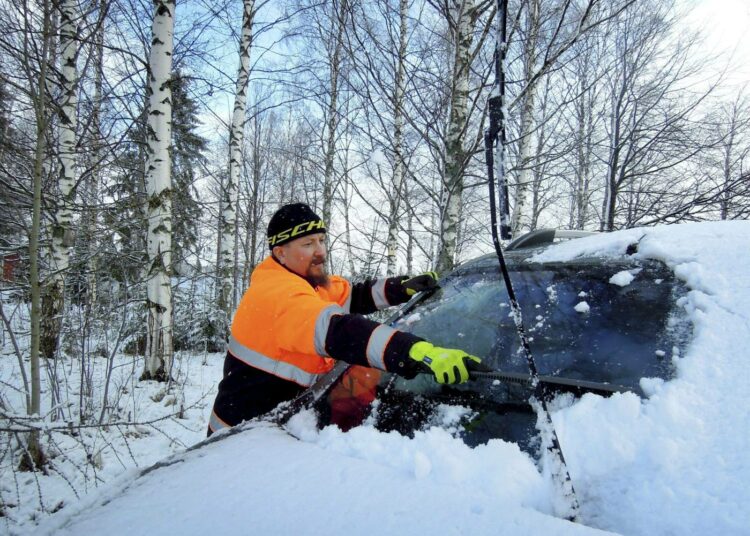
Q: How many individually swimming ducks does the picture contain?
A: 0